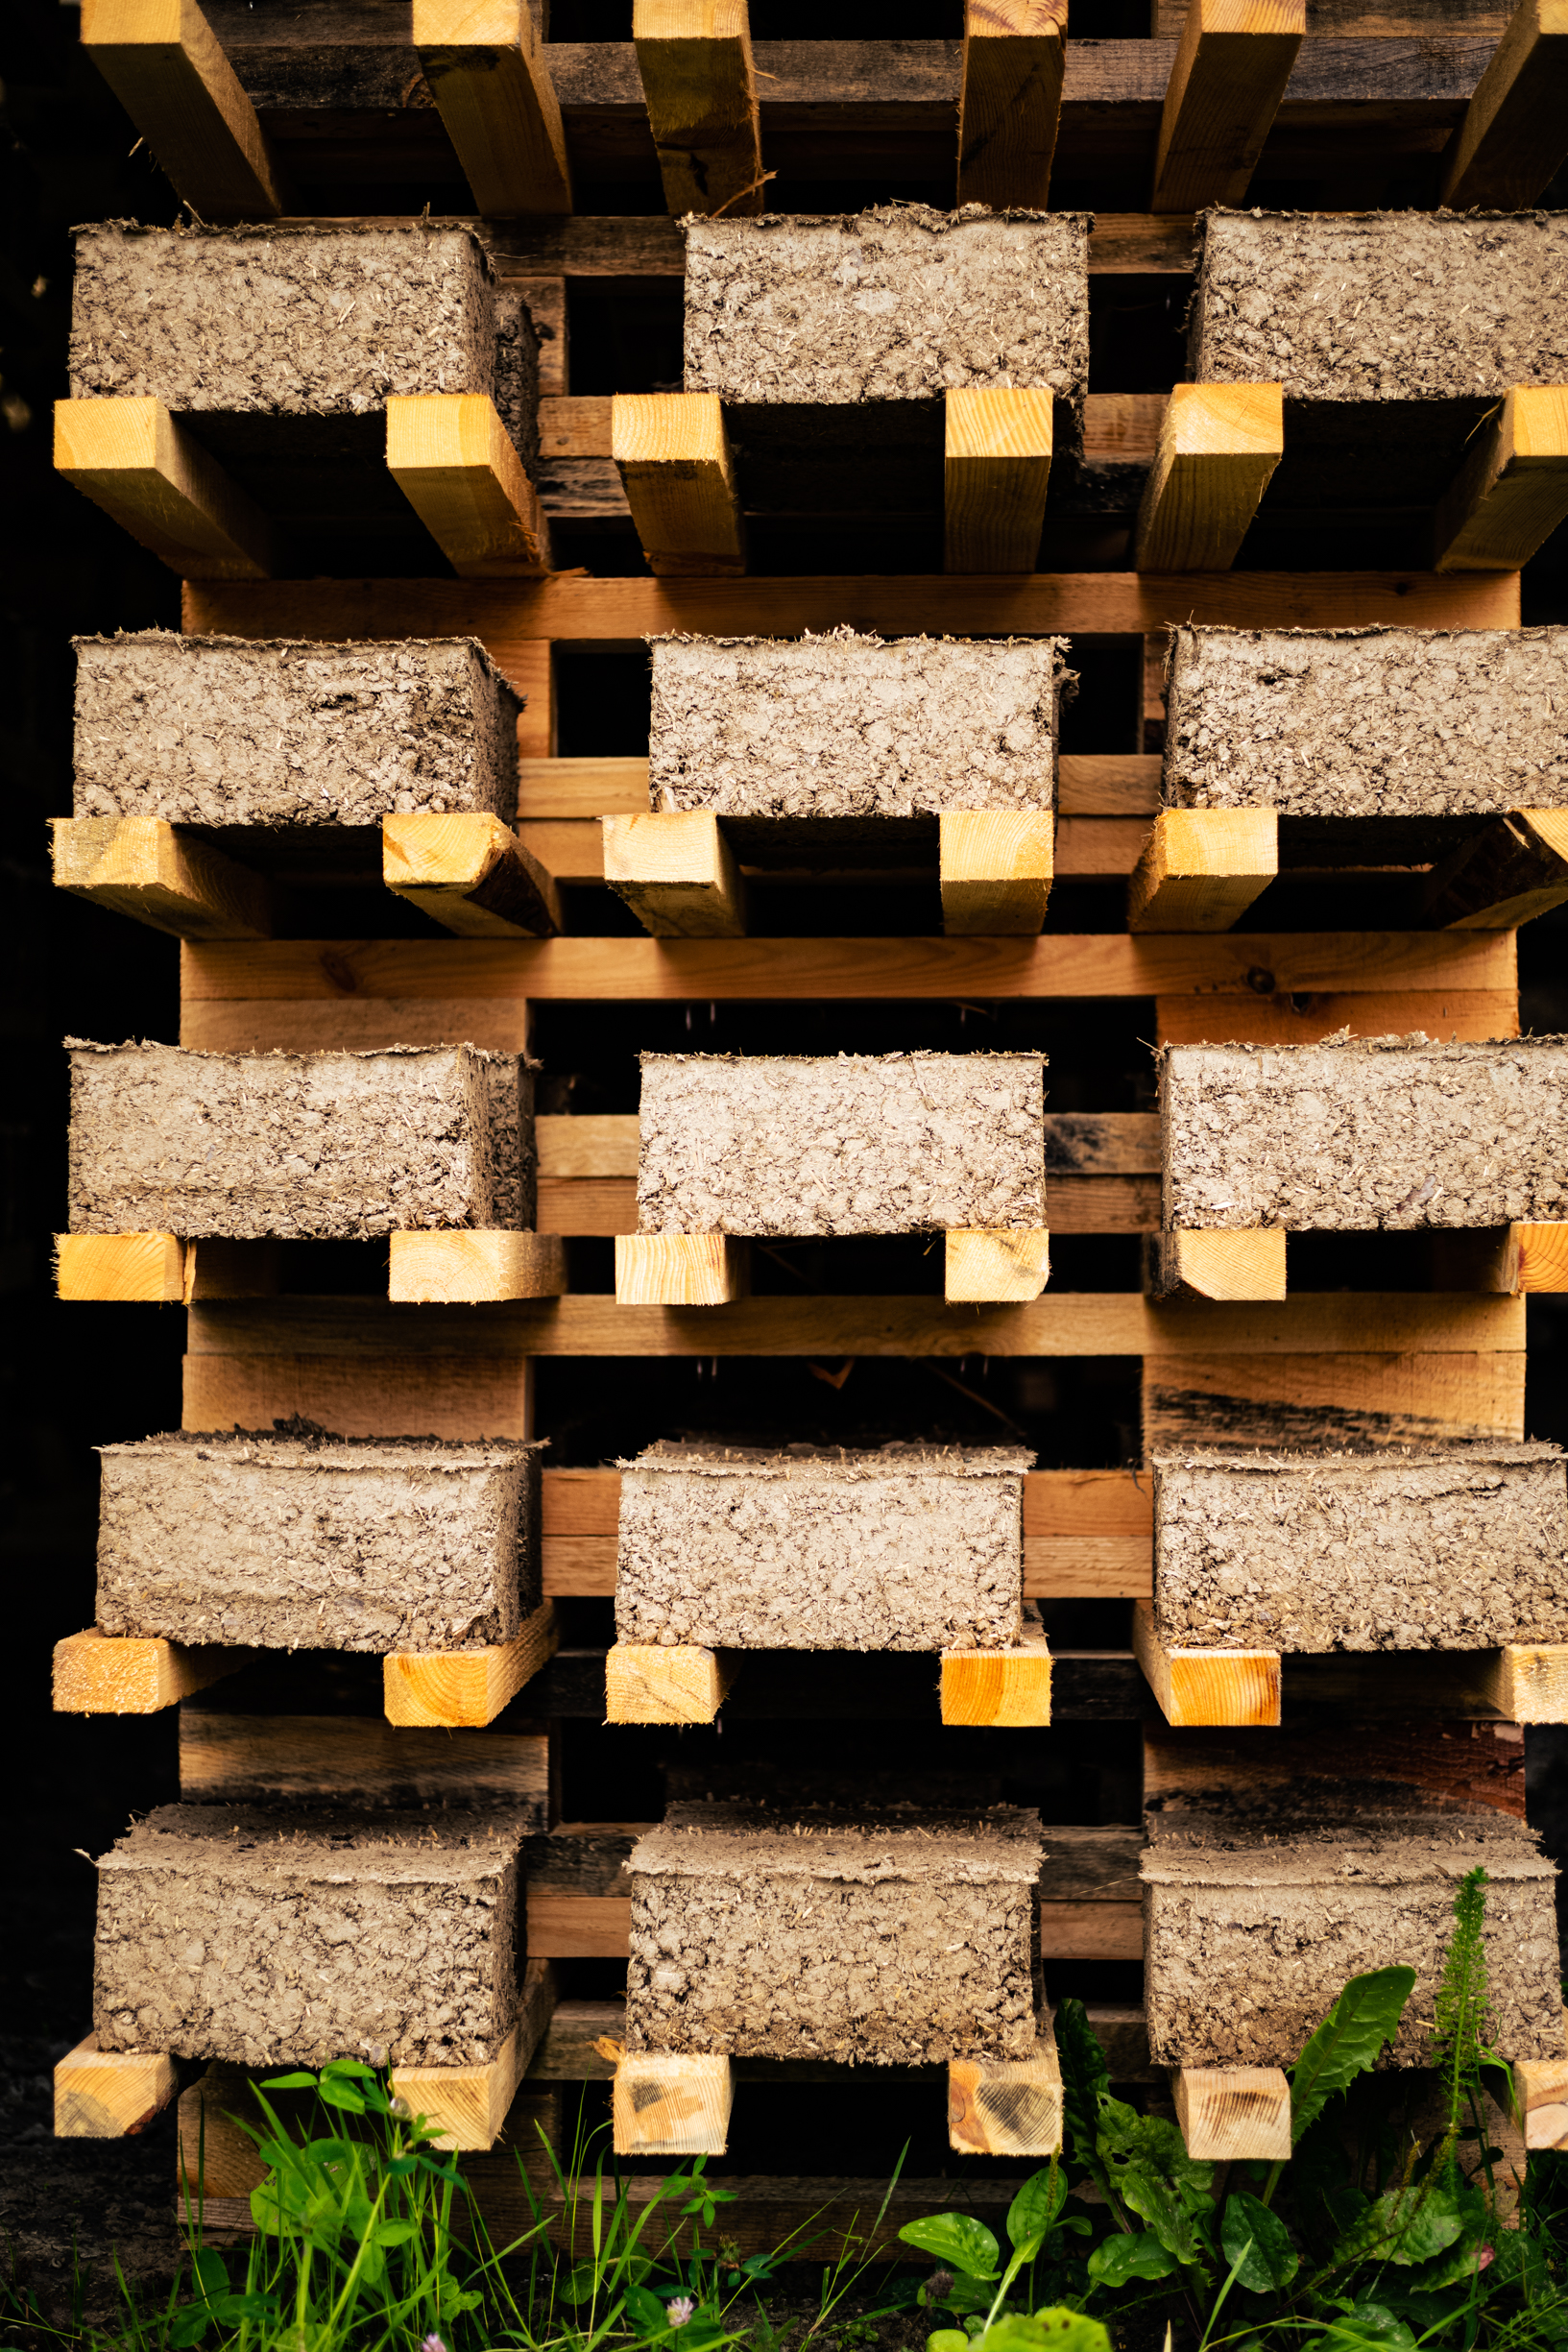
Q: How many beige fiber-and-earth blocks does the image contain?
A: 15